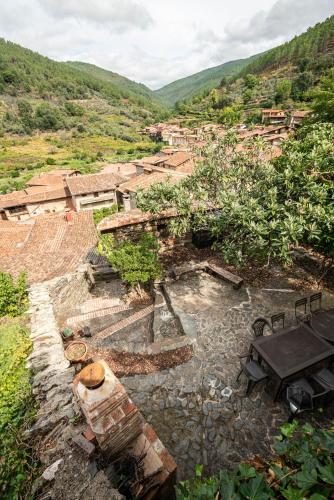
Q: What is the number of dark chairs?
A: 7